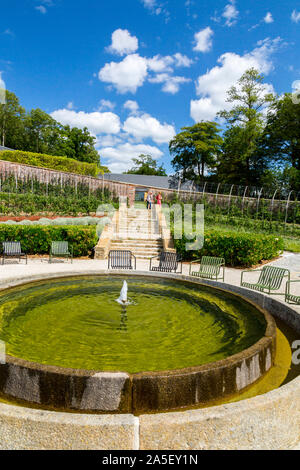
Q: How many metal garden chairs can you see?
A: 7